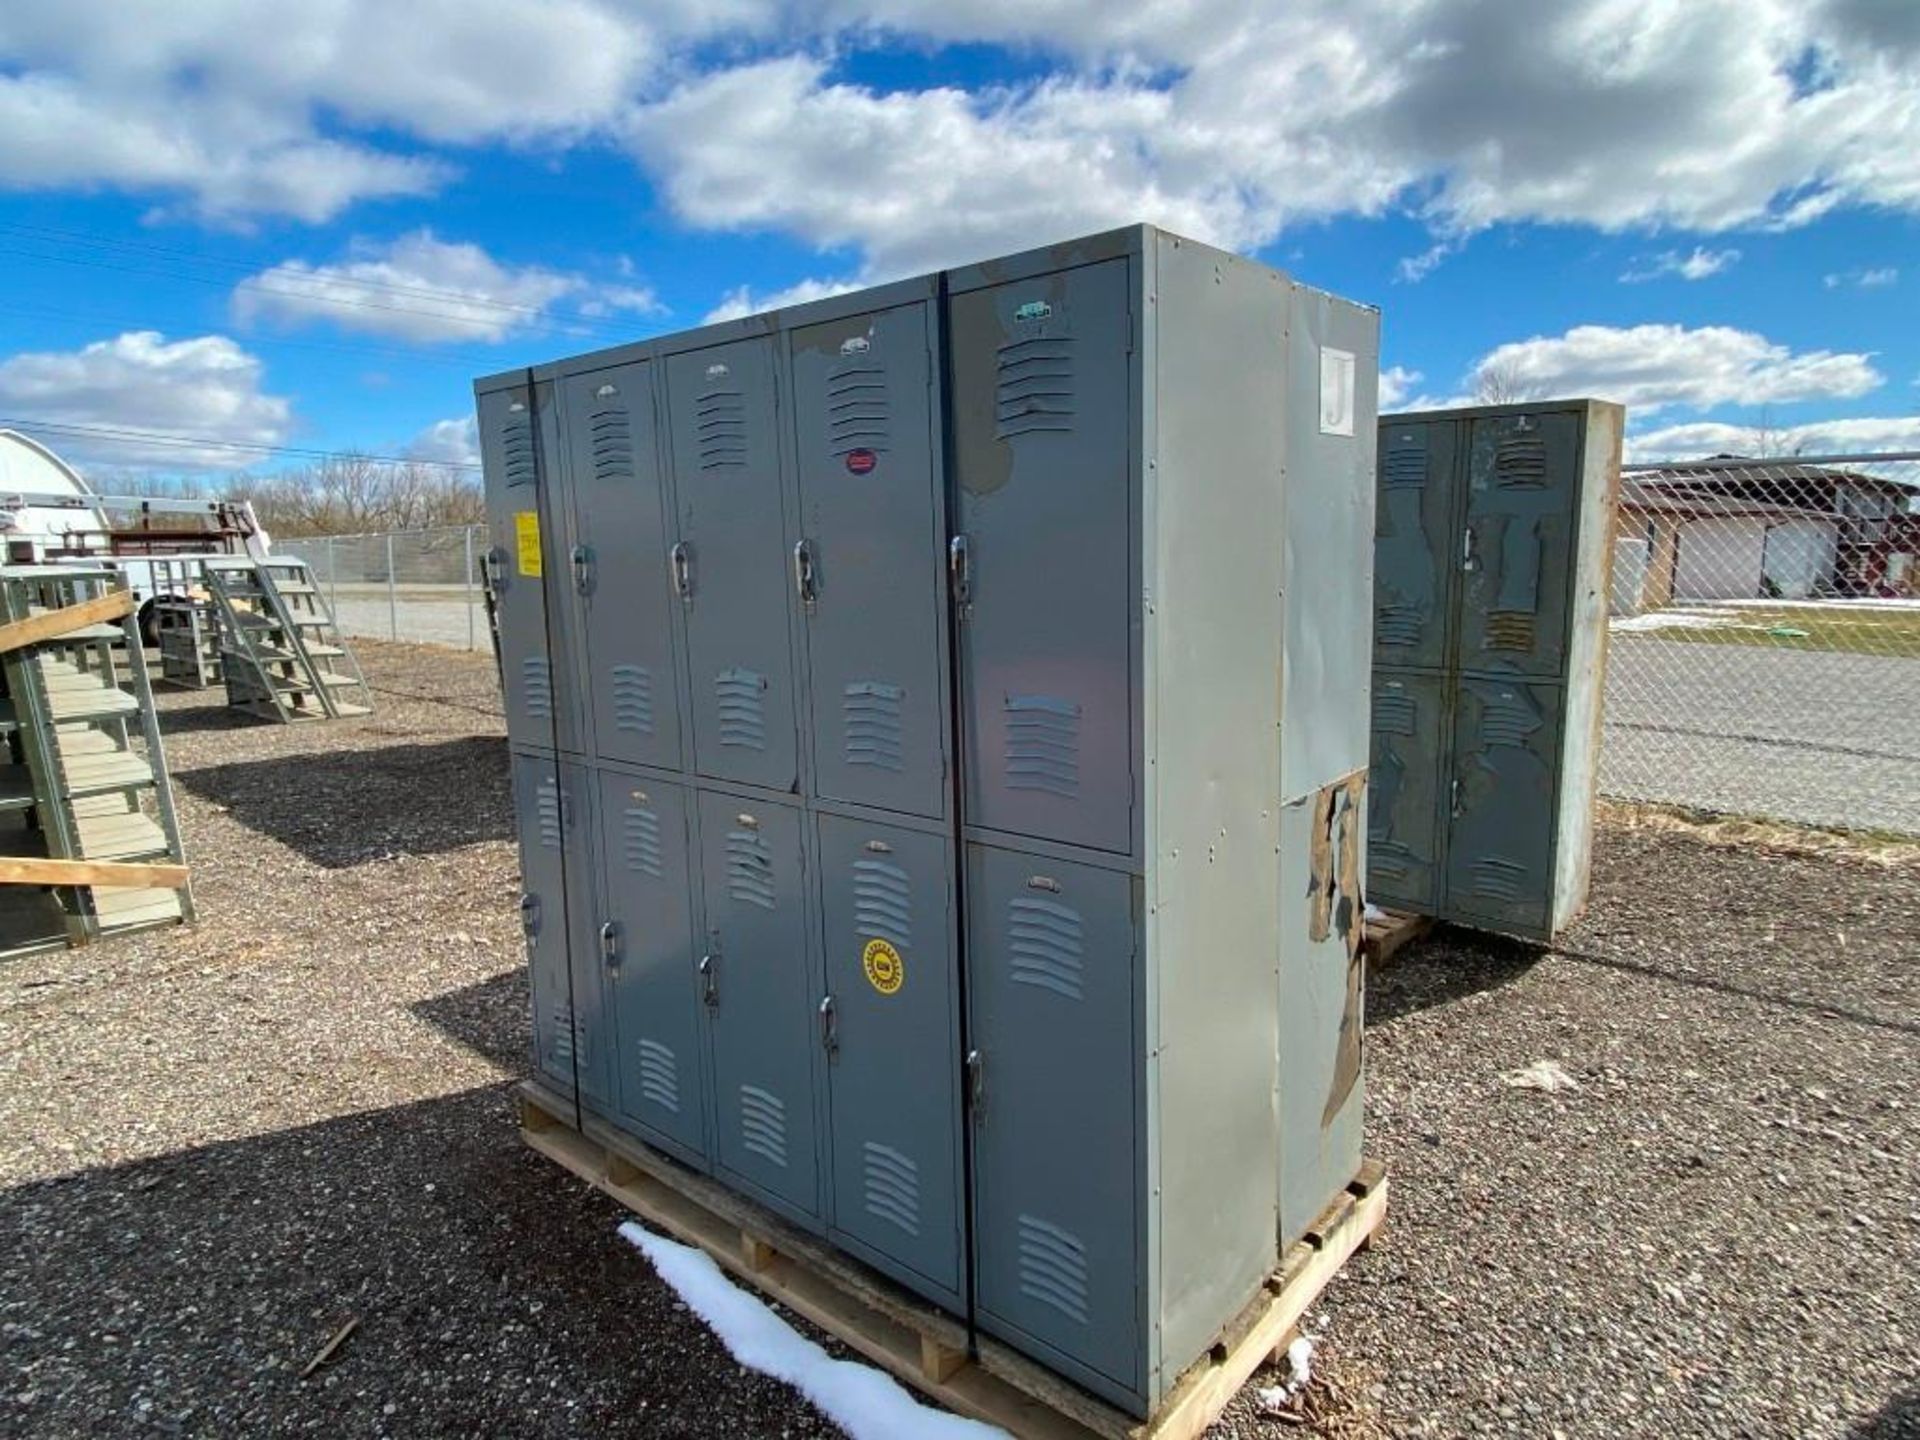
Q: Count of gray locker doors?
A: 14